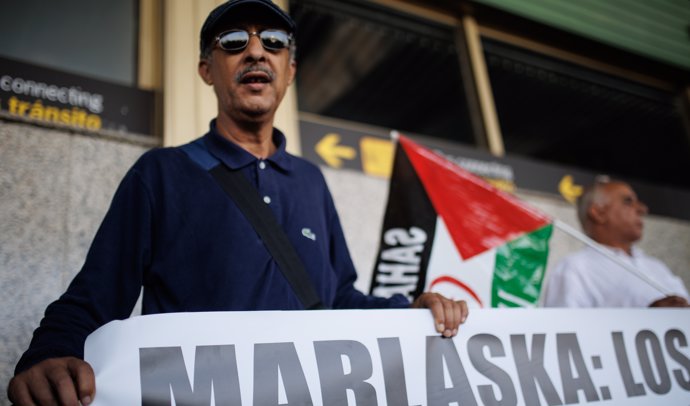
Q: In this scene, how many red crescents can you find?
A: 1